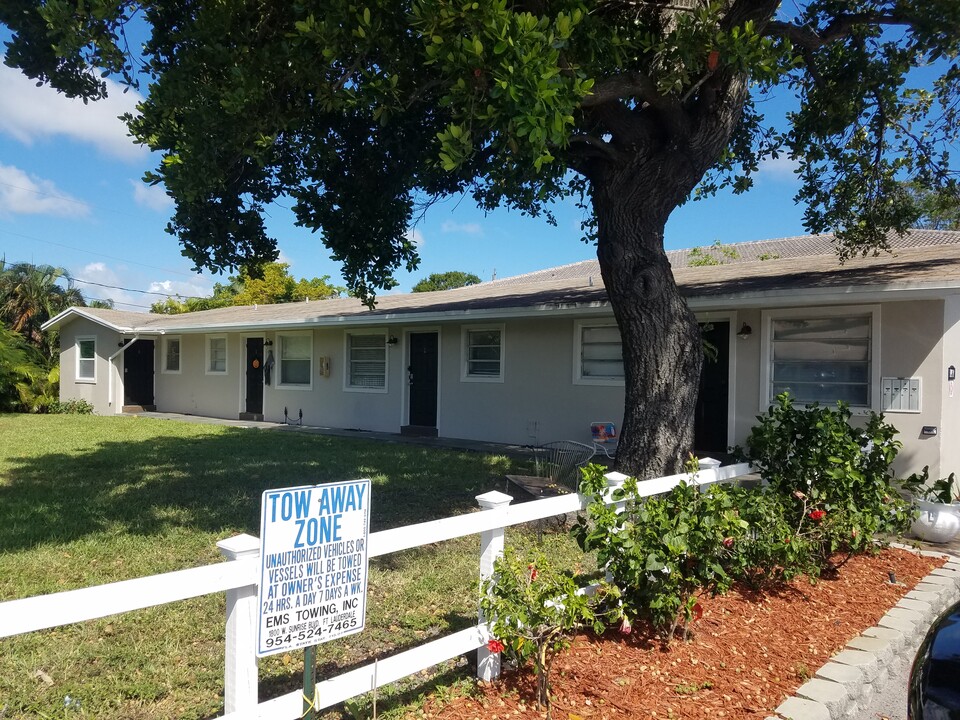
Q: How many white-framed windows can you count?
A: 8